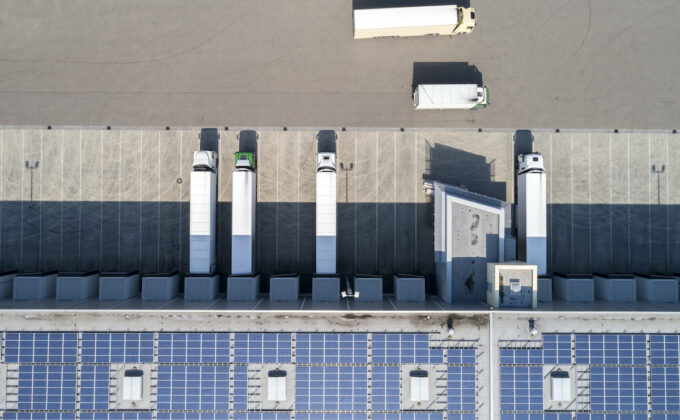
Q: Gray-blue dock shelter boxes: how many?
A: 15